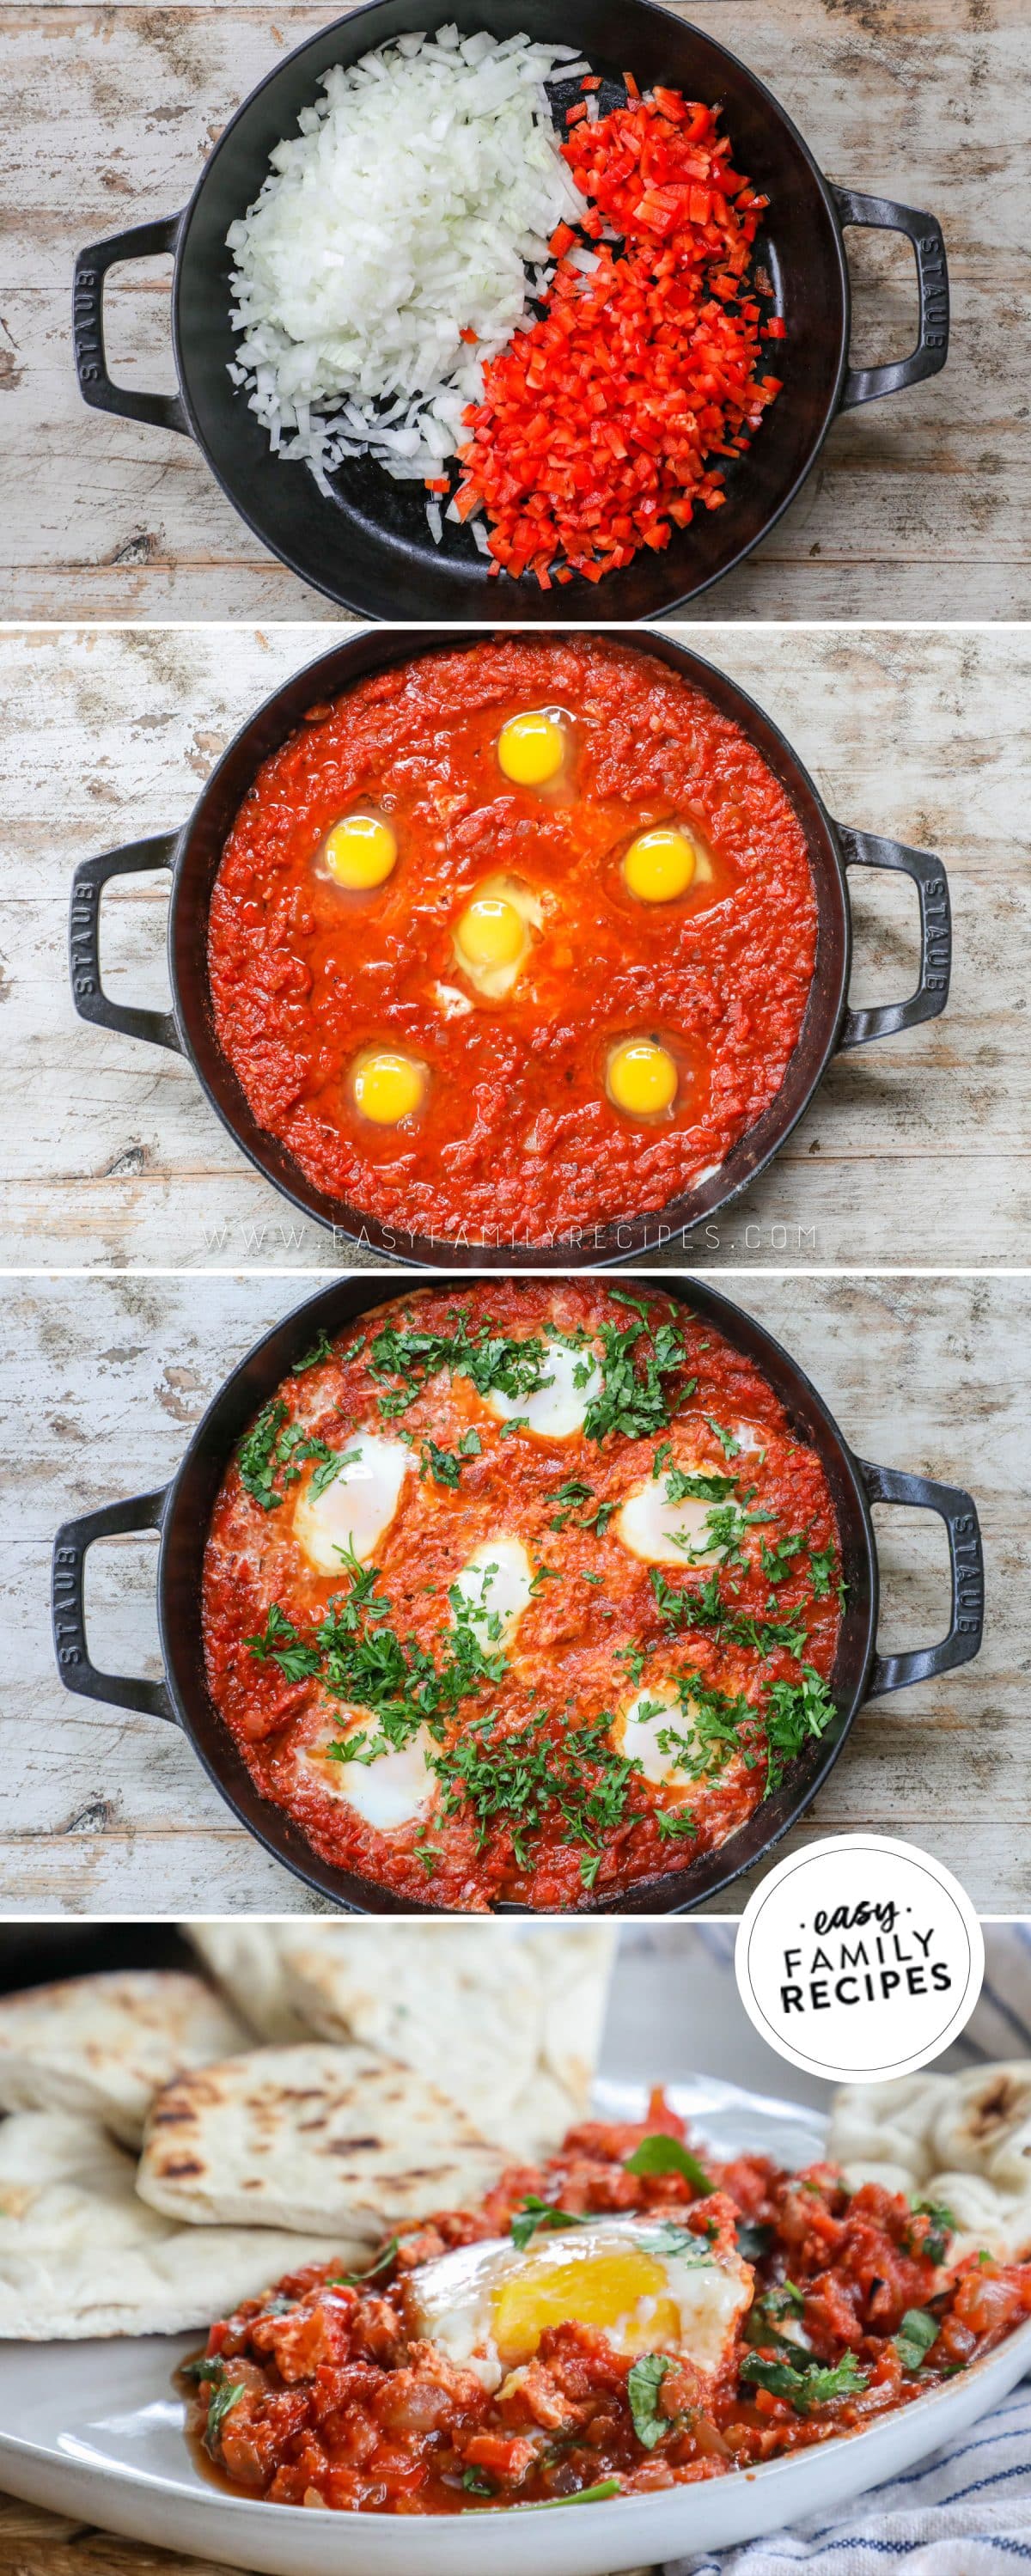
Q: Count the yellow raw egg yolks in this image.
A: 6